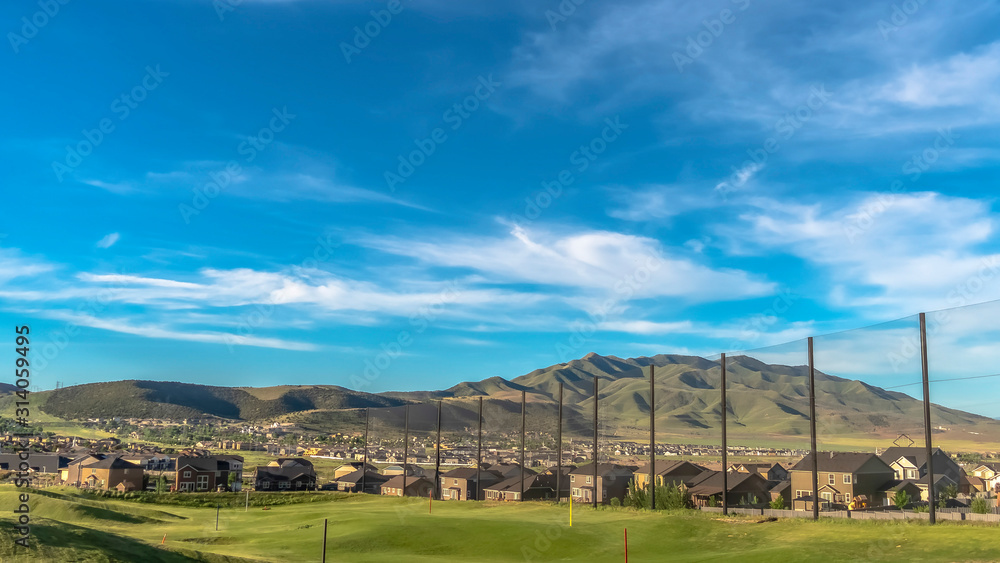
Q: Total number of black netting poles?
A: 11